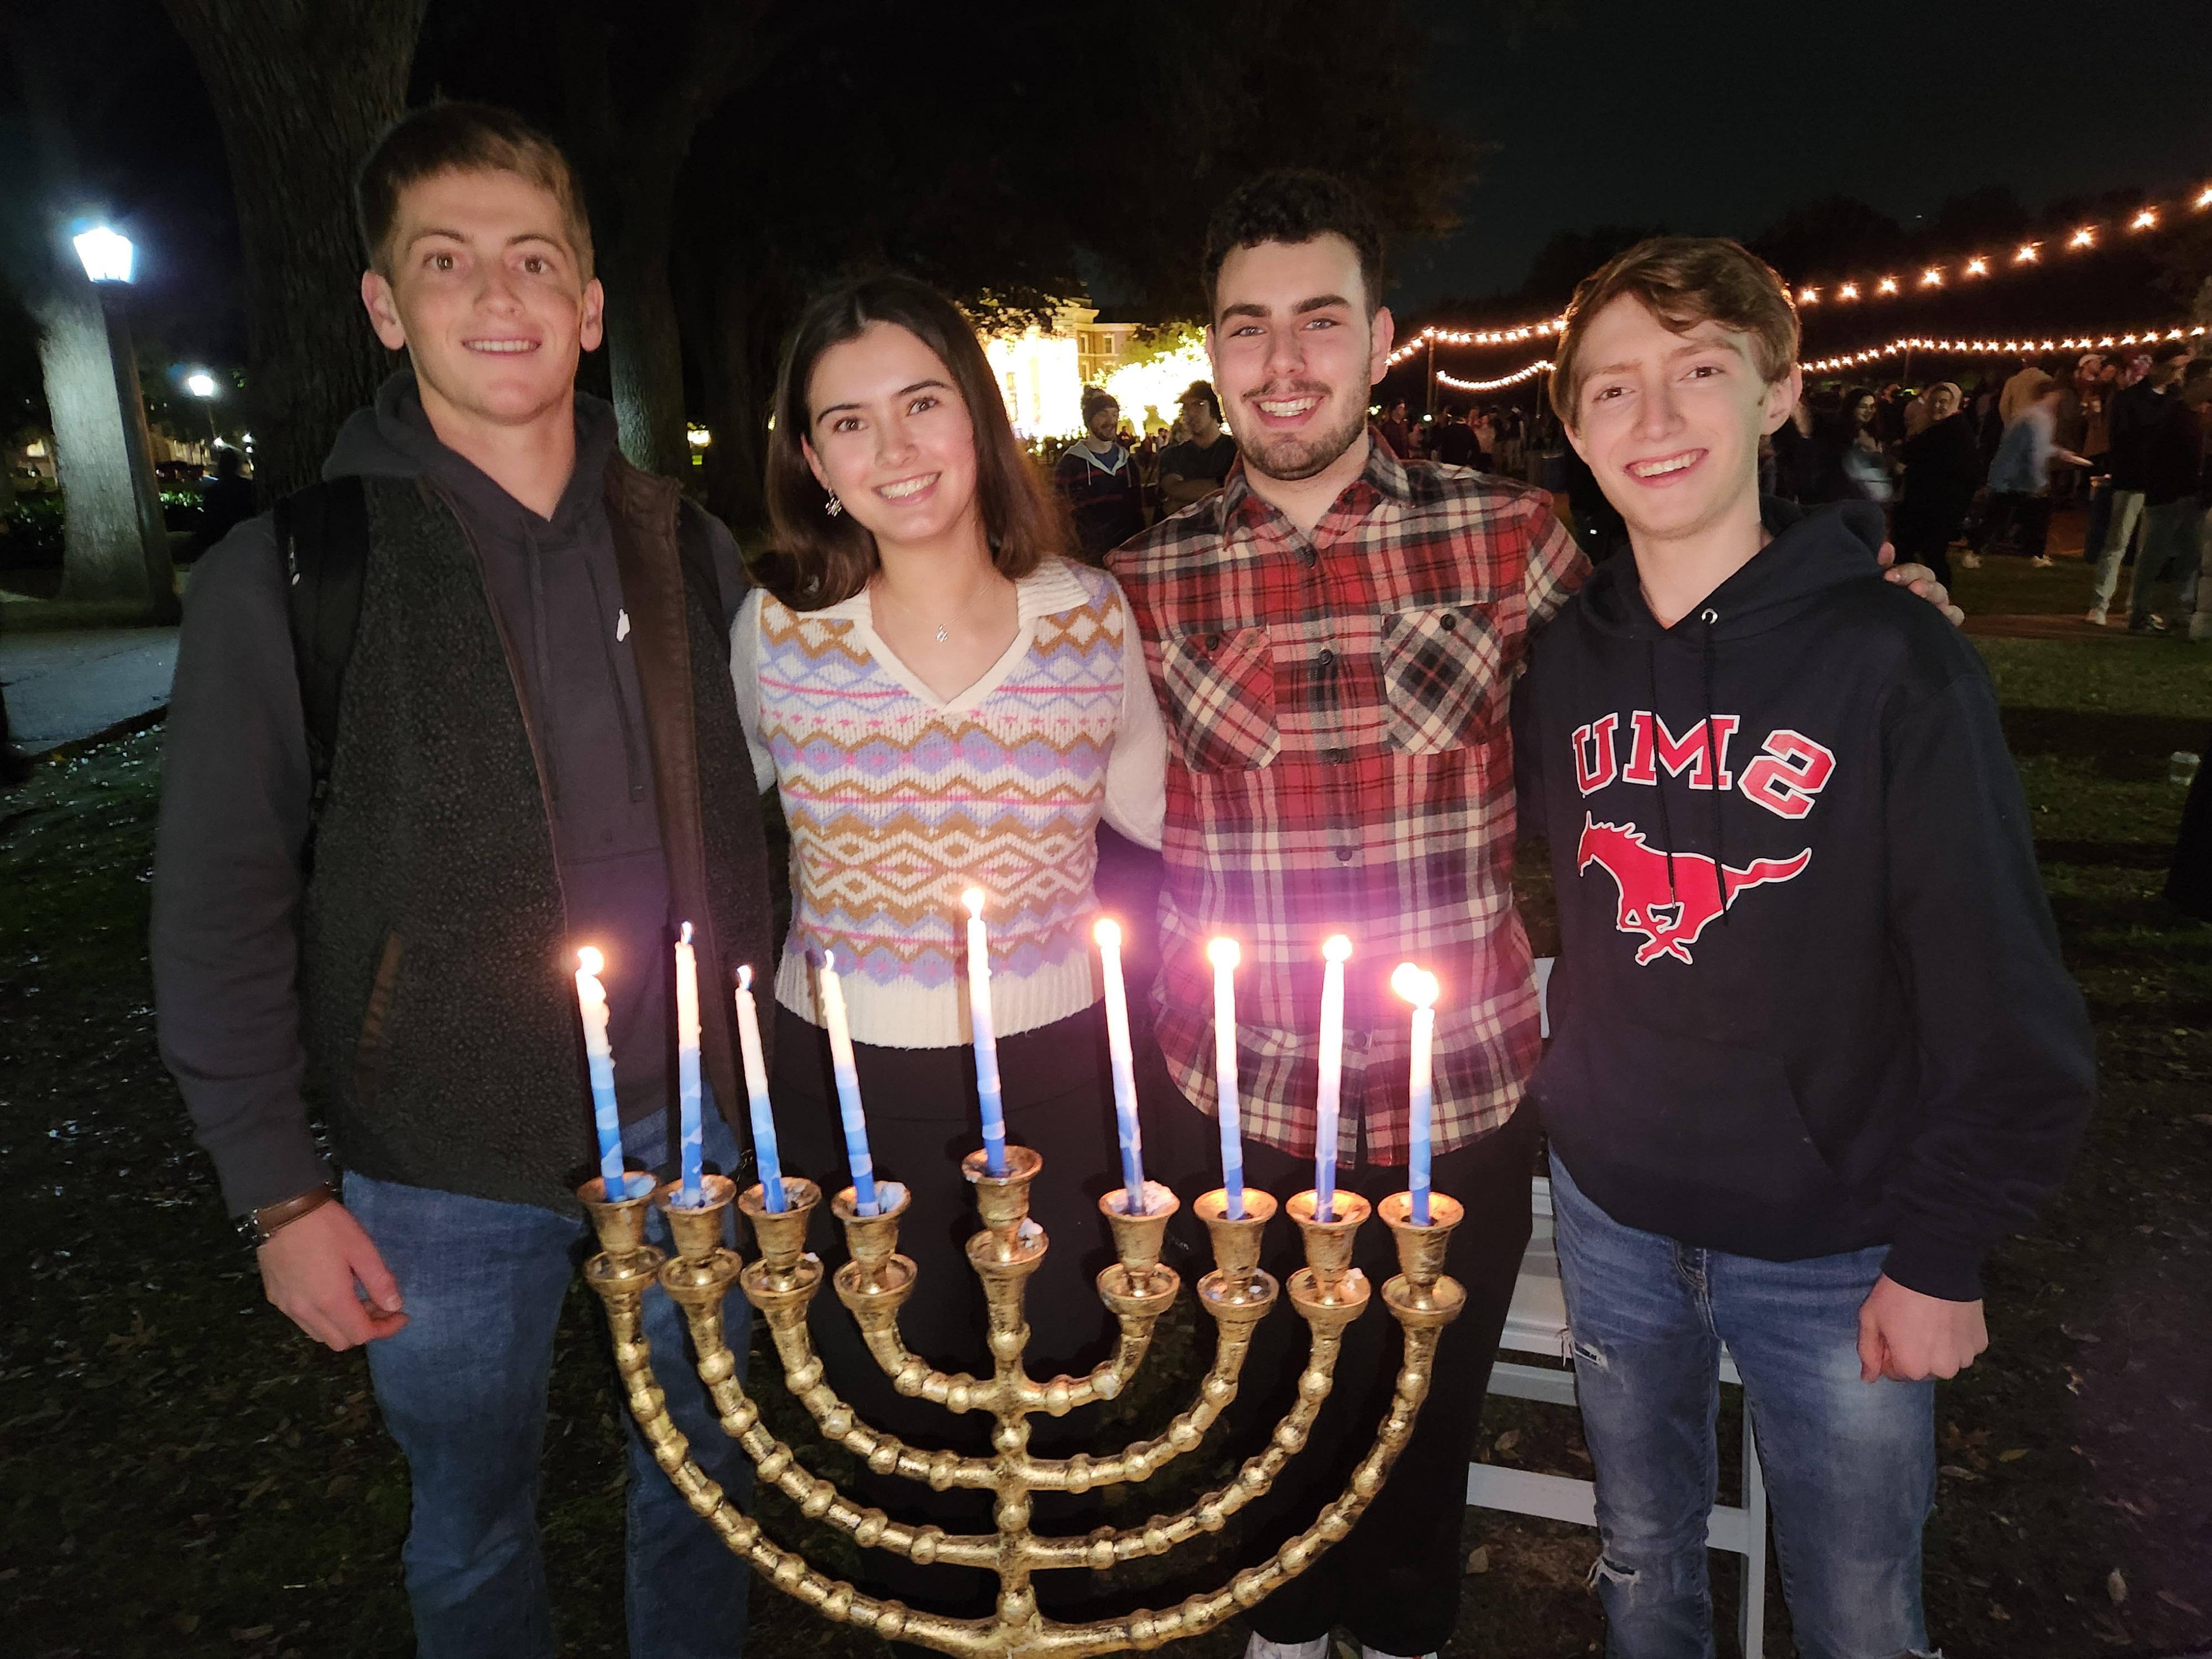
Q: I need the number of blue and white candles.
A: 9